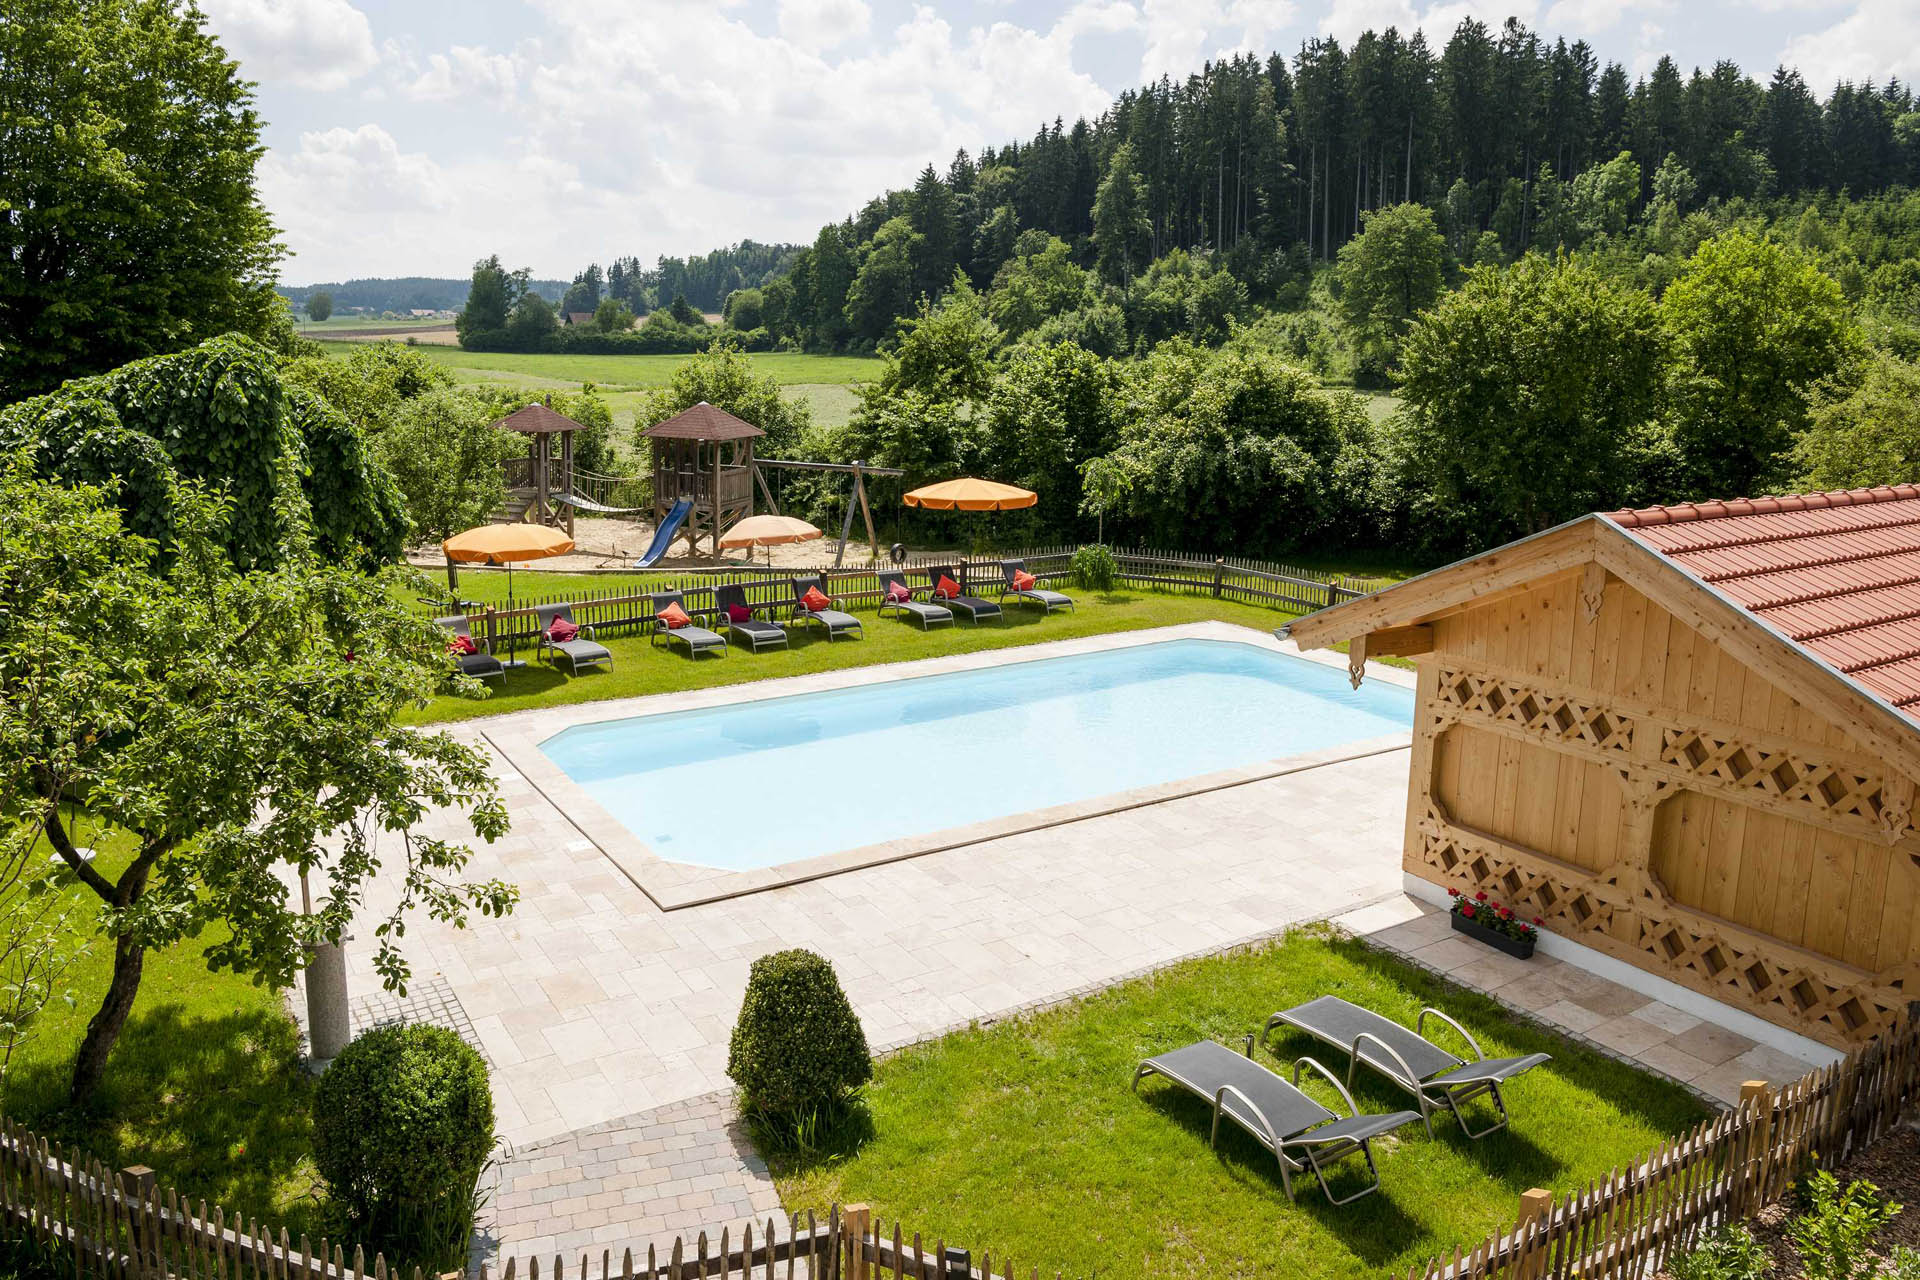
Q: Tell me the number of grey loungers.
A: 10